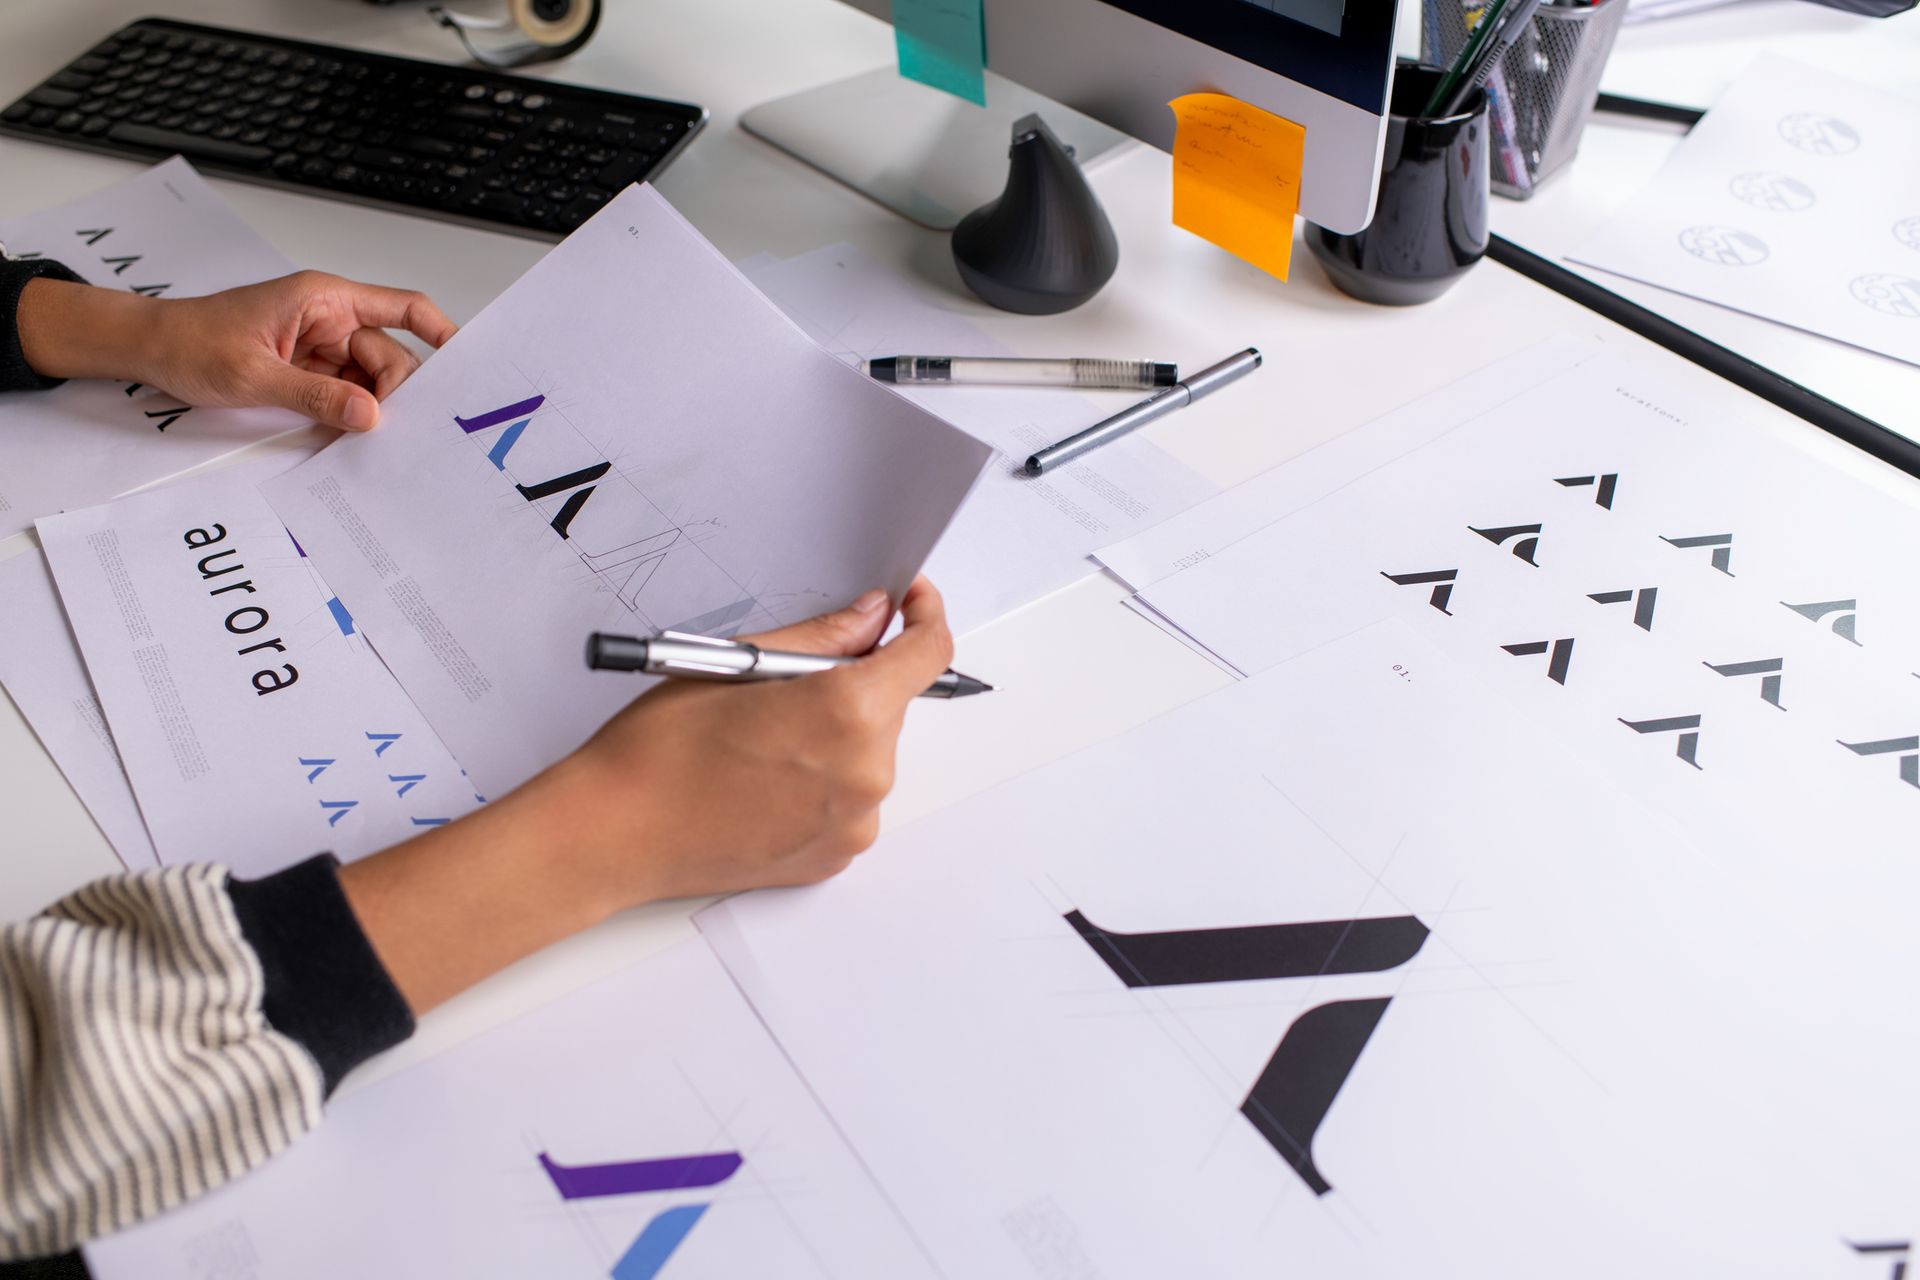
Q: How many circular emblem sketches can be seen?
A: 5